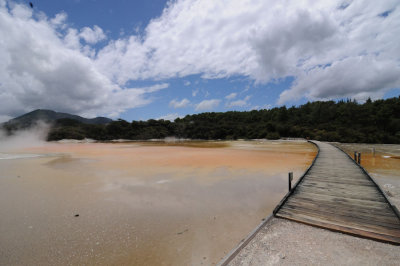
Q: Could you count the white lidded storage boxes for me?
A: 0